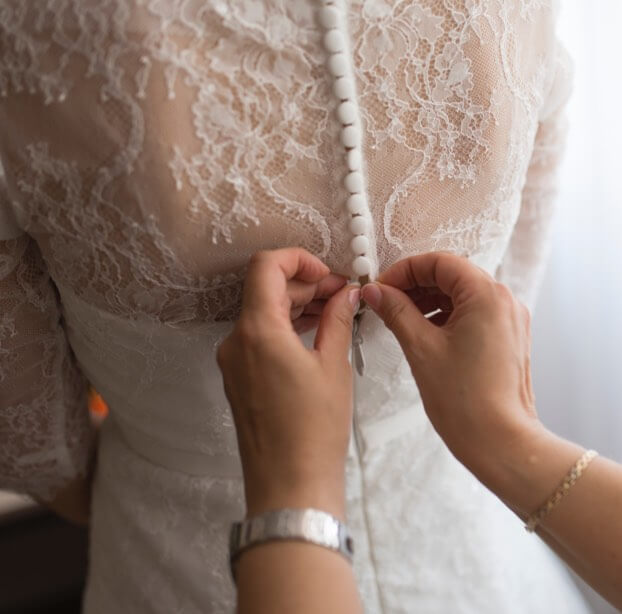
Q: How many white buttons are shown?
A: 12